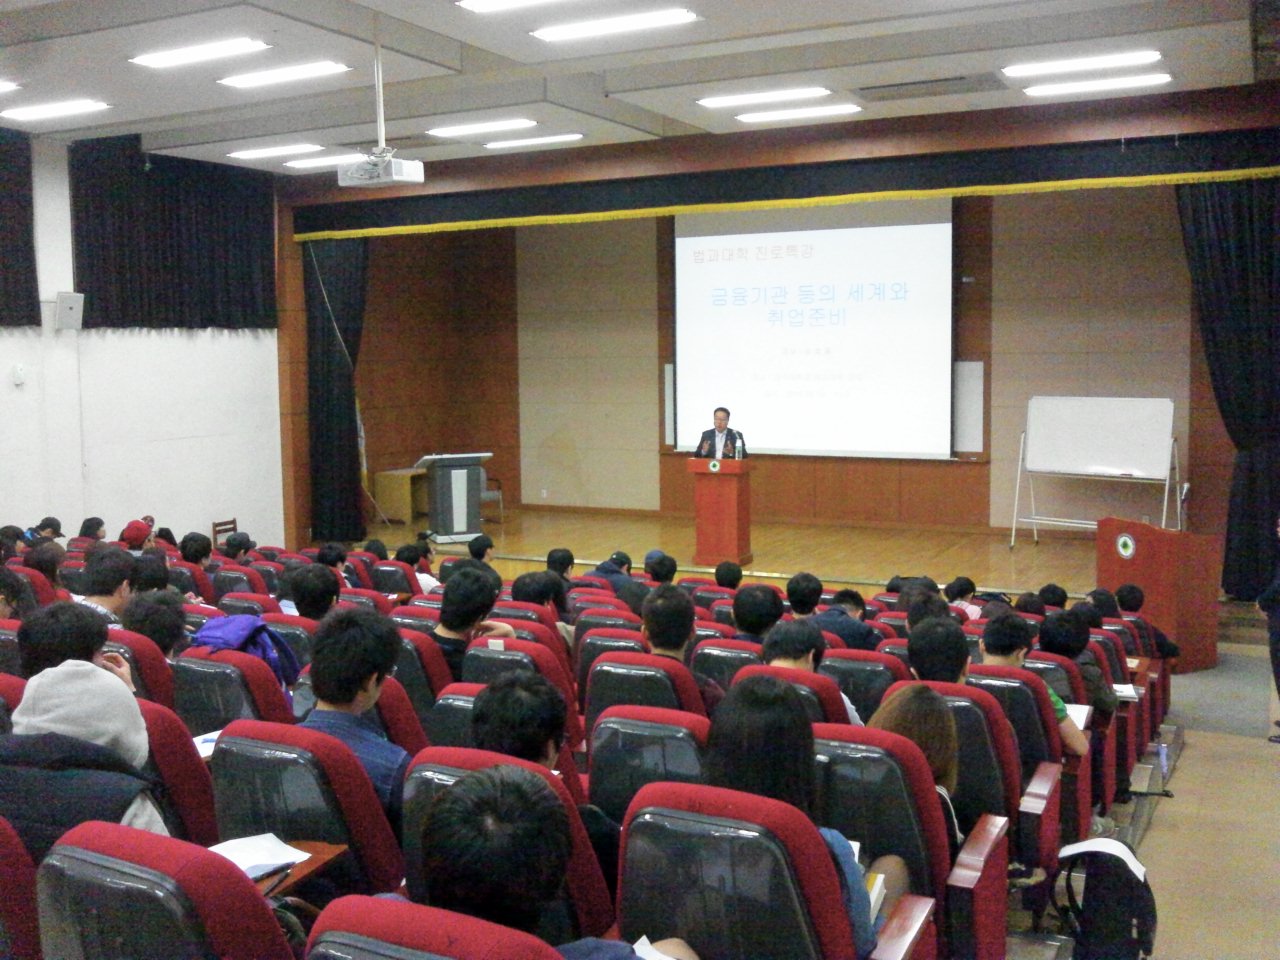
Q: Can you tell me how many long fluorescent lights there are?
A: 14